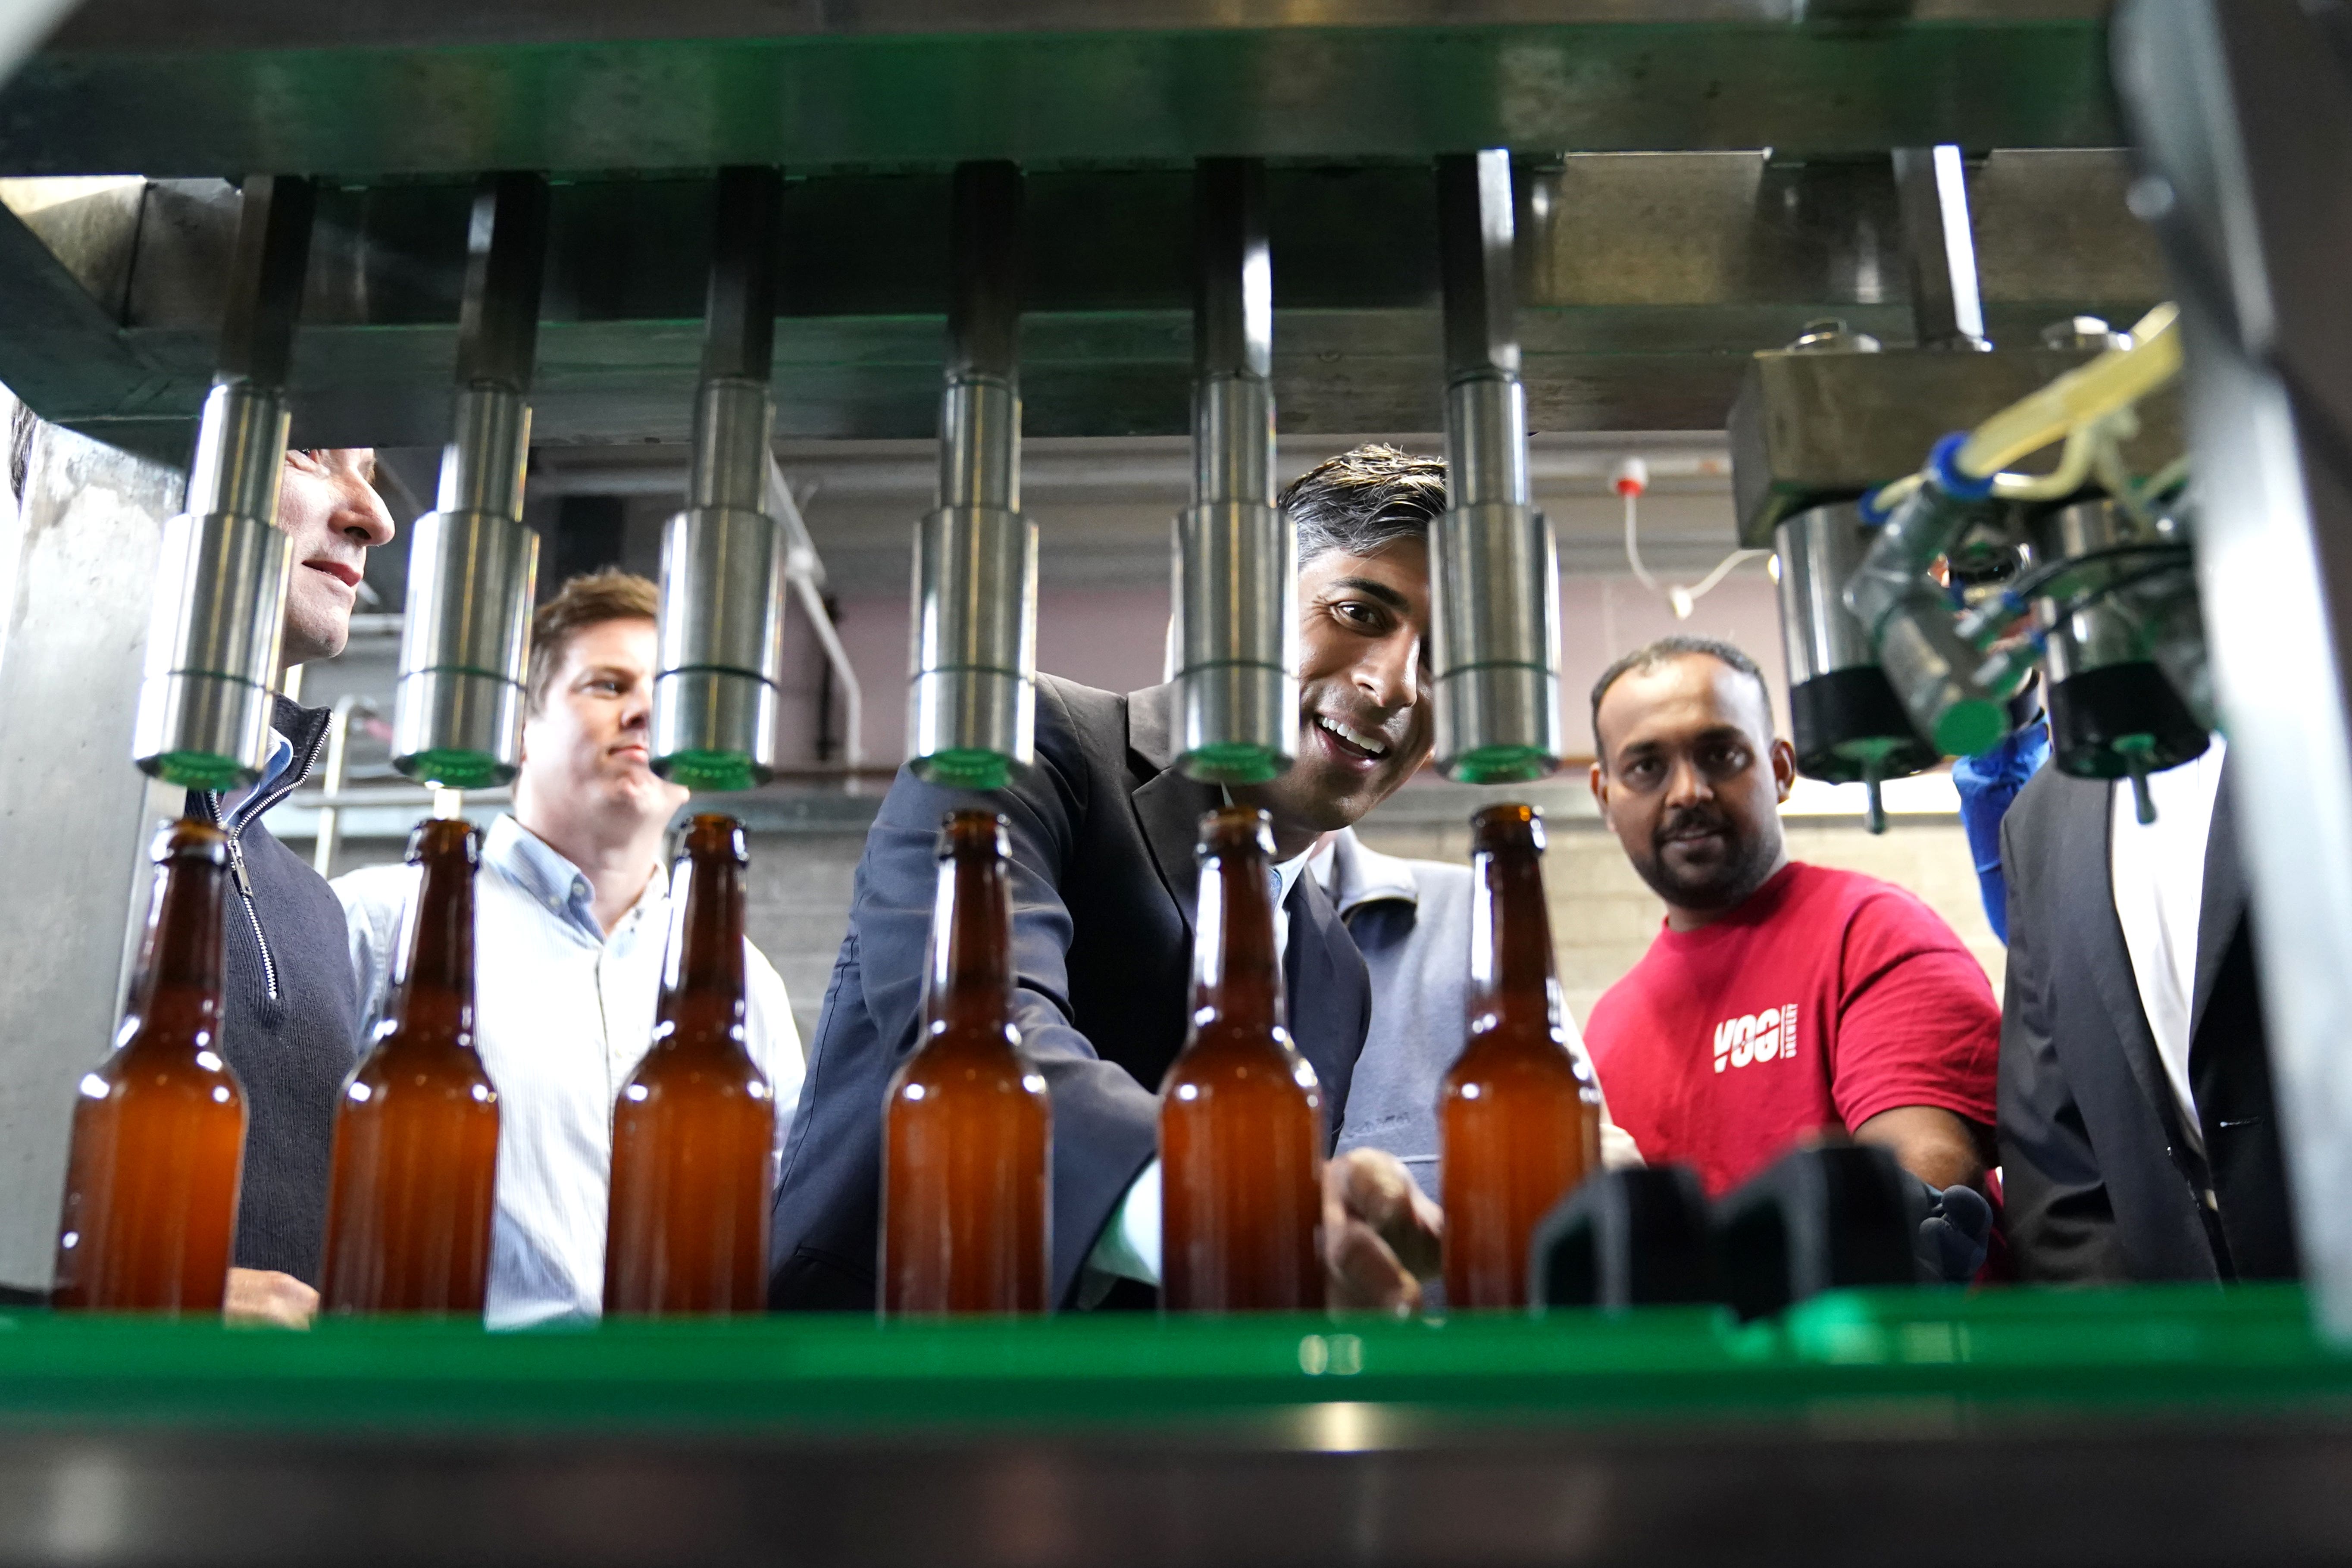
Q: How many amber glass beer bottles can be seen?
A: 6